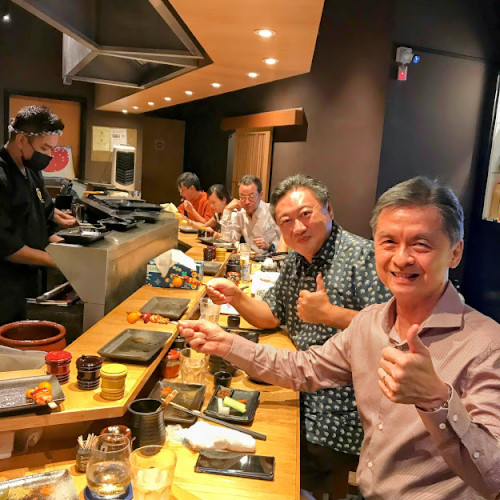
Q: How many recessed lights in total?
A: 9